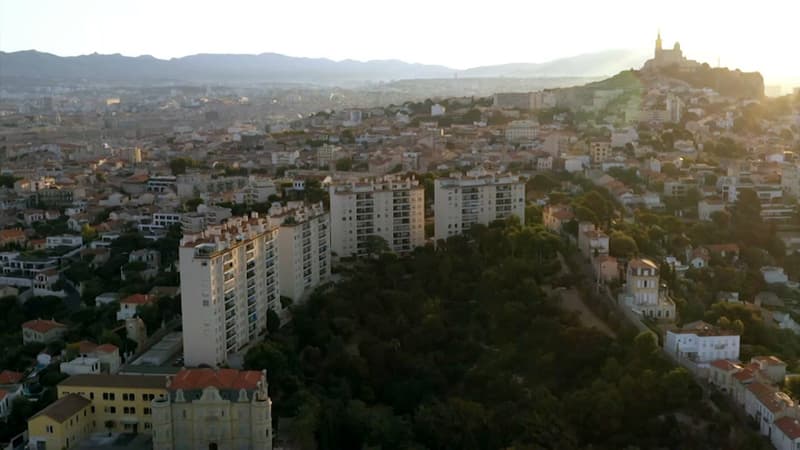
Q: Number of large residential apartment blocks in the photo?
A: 4